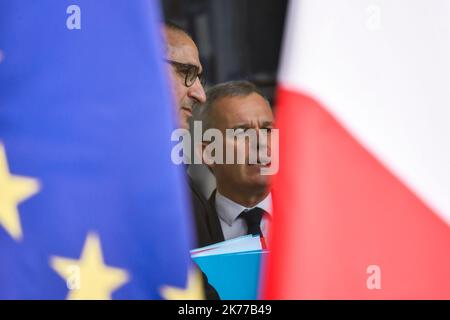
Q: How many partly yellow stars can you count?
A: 3